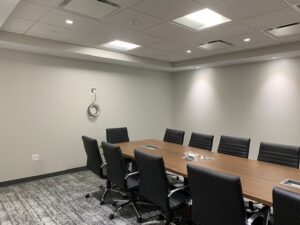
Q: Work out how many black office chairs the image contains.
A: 10